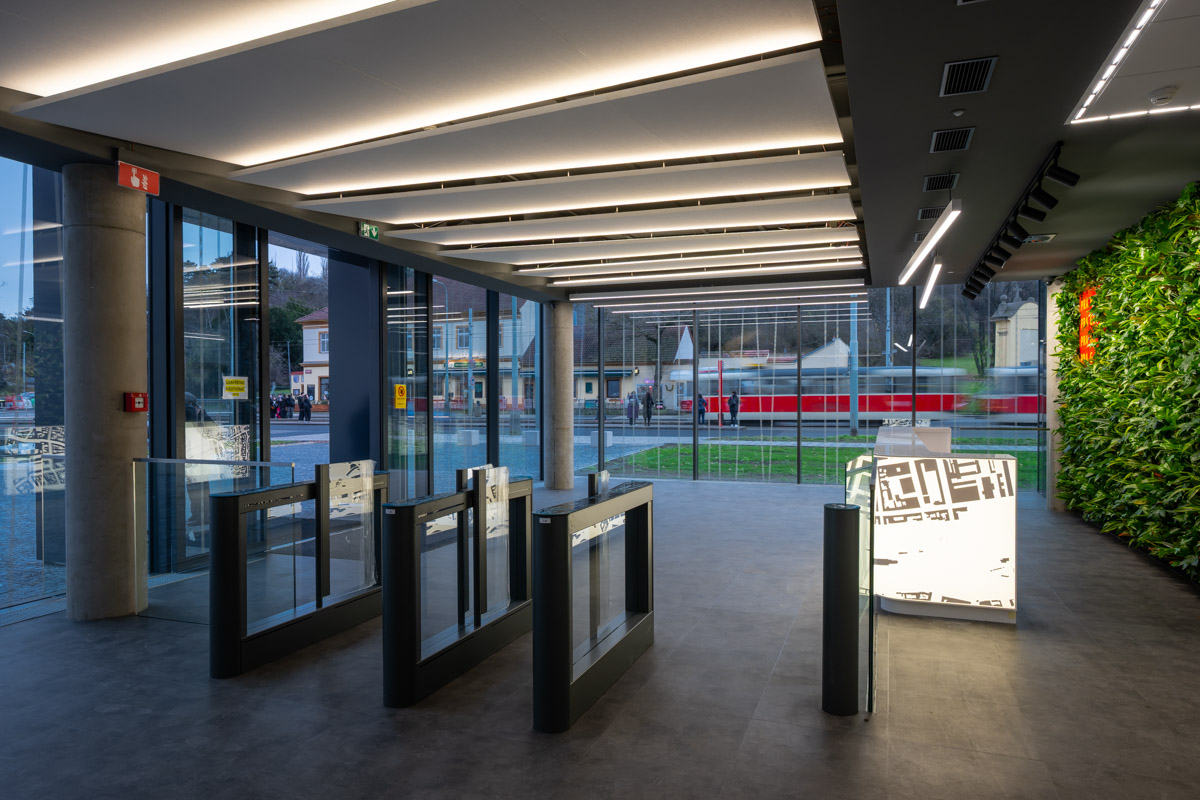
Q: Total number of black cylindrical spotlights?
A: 12